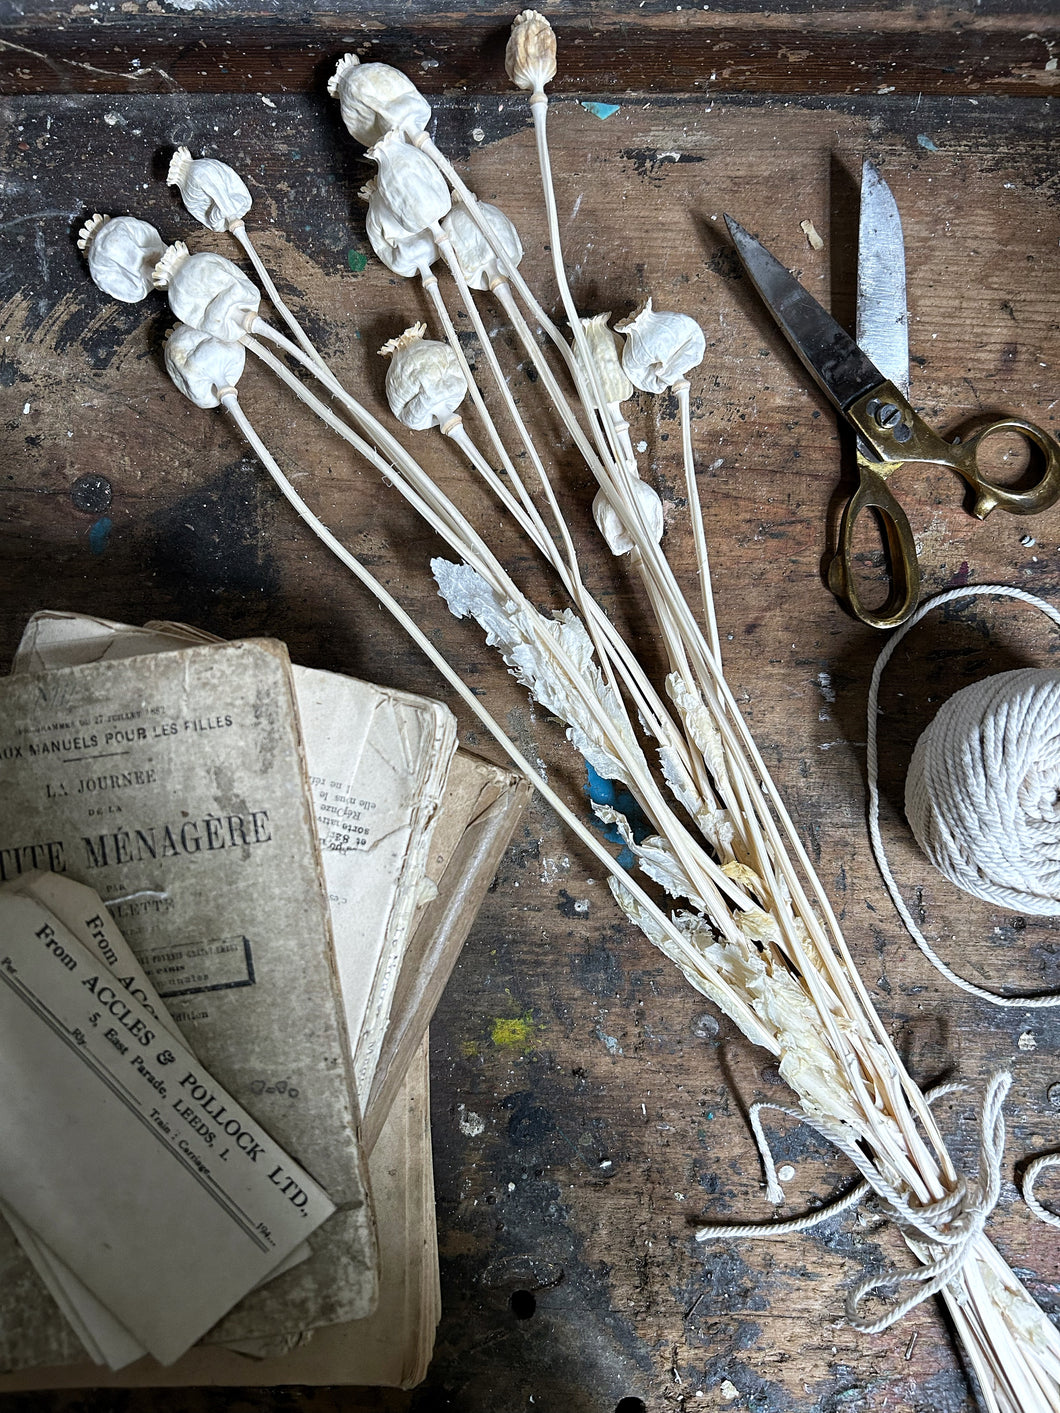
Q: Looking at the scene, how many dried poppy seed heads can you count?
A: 13